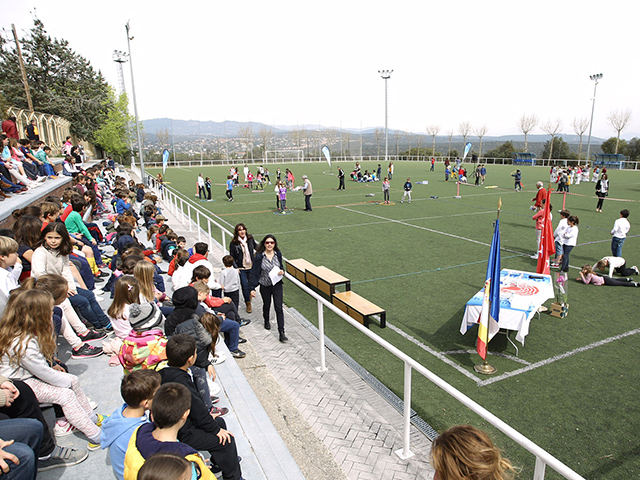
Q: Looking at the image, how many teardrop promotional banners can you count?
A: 3